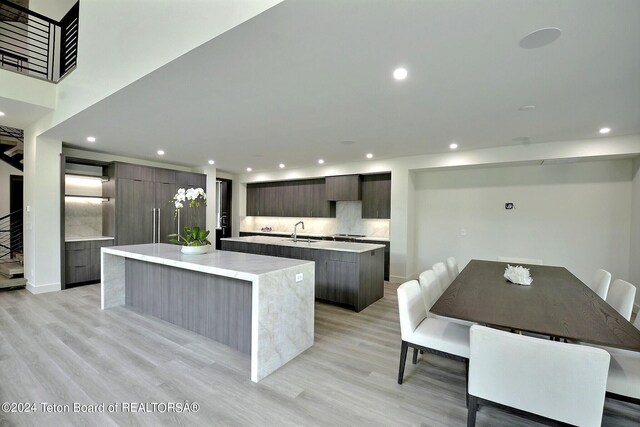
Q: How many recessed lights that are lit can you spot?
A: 11